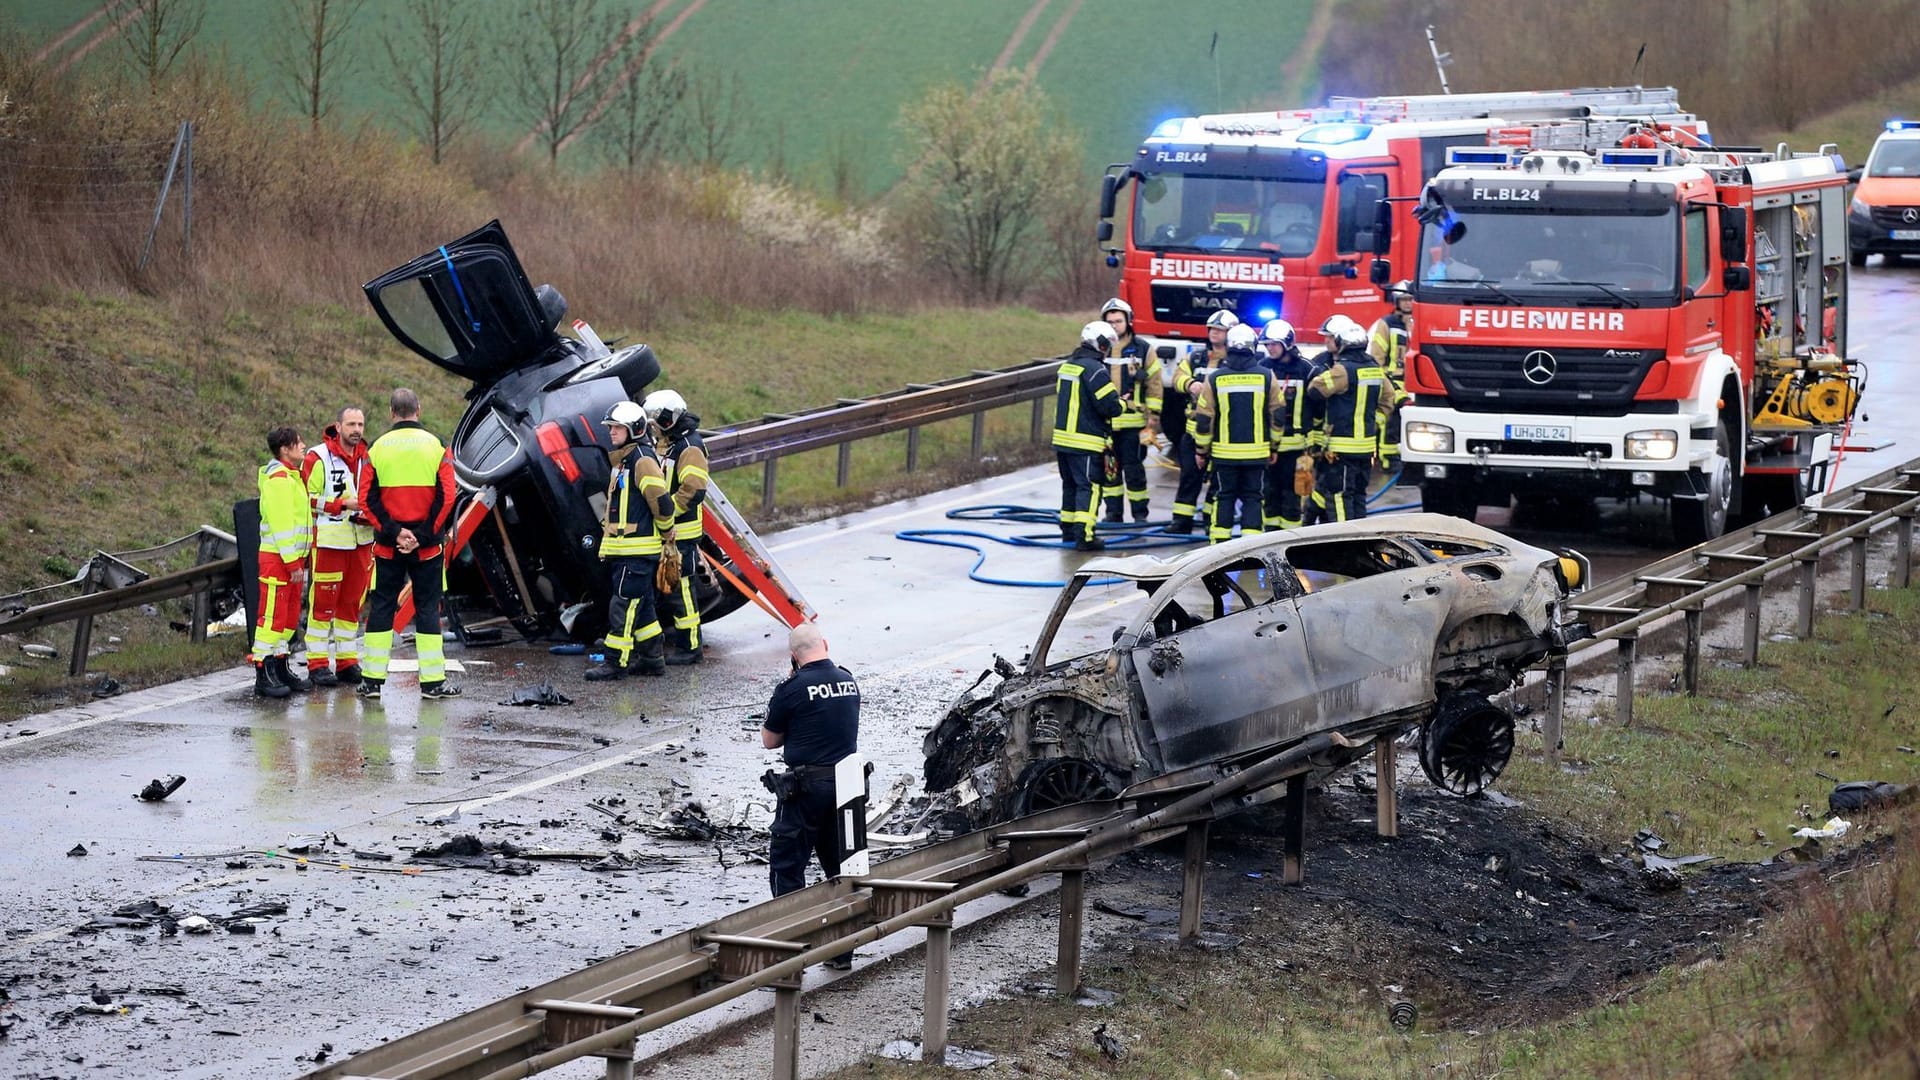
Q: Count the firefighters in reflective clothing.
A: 10